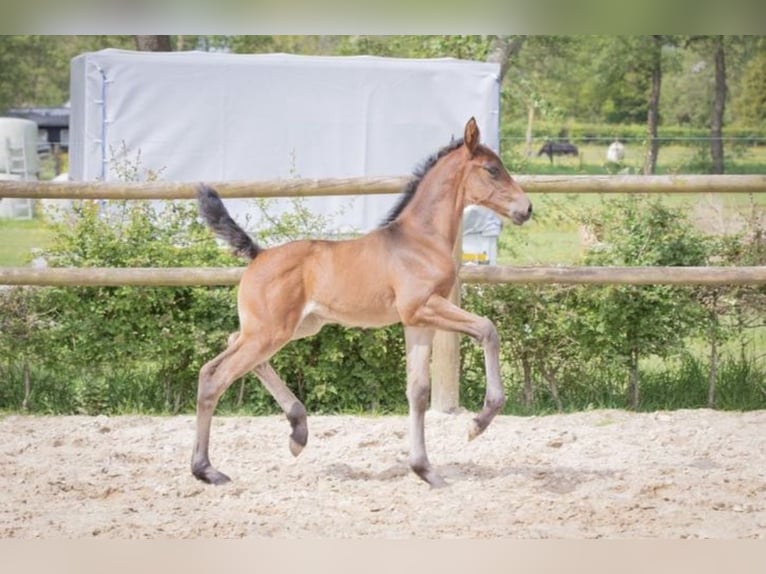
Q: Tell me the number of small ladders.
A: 1